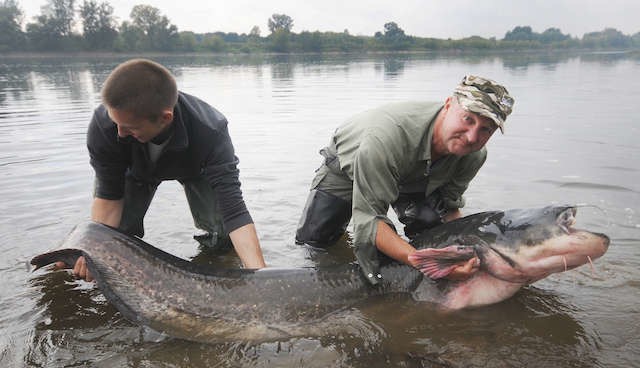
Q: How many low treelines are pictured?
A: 1